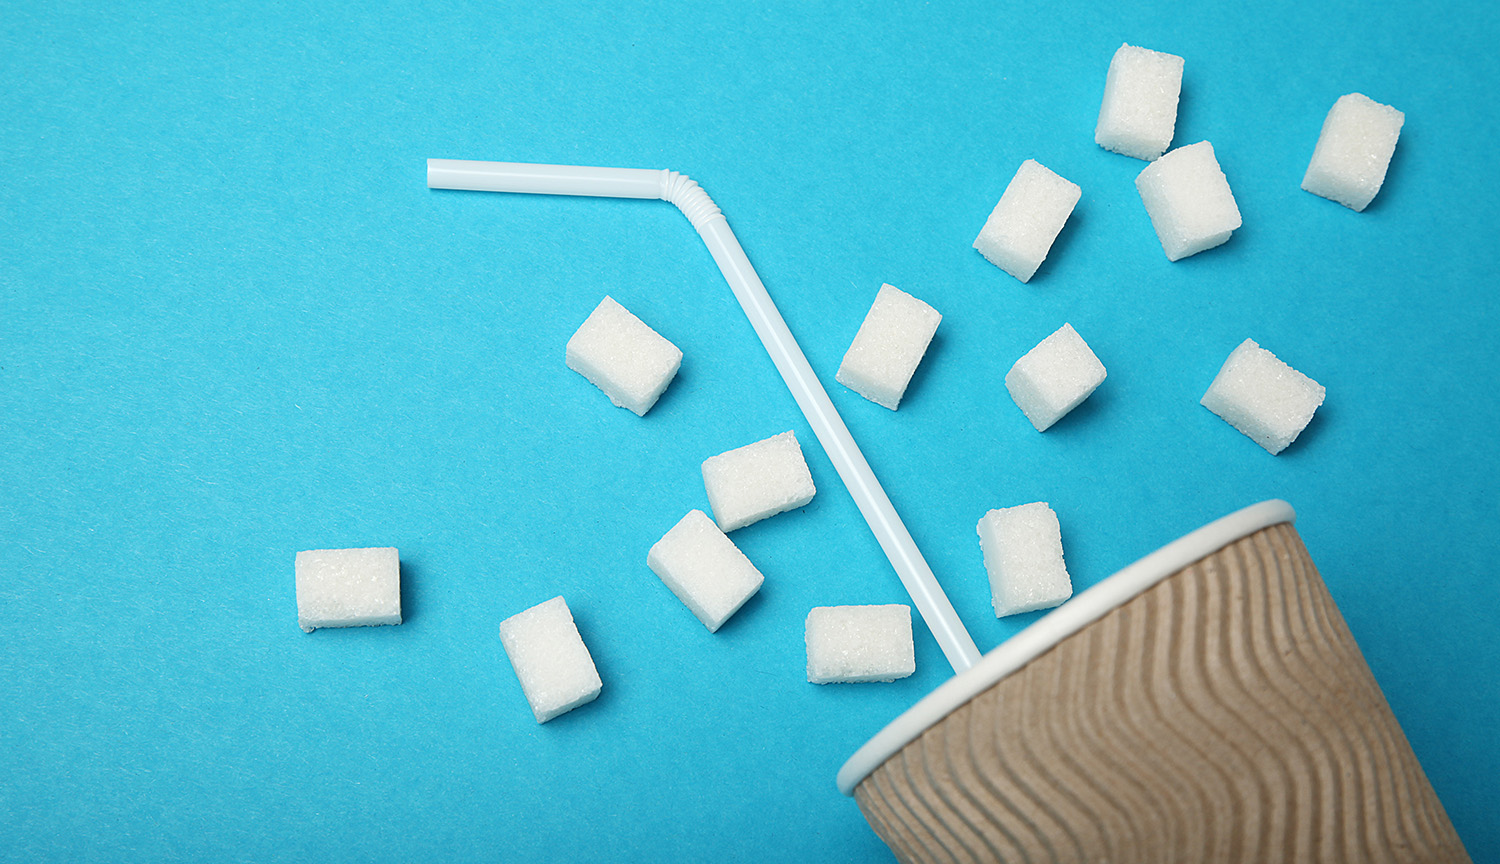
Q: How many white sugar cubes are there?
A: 14